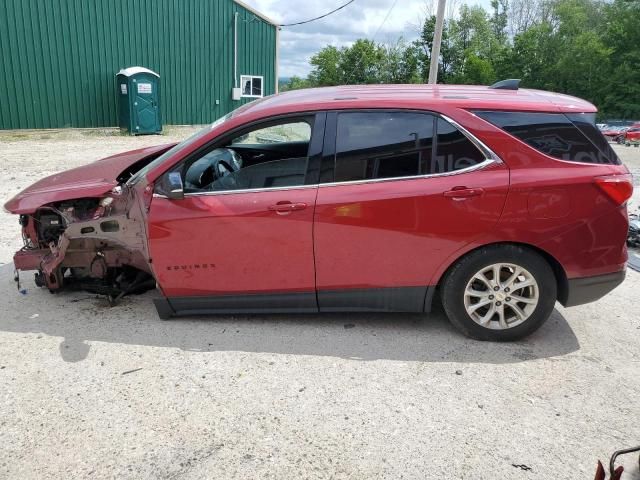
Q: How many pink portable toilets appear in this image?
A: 0